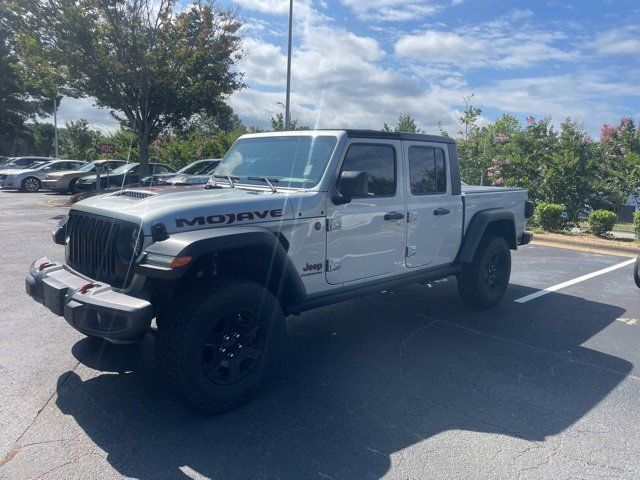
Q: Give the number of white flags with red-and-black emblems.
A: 0